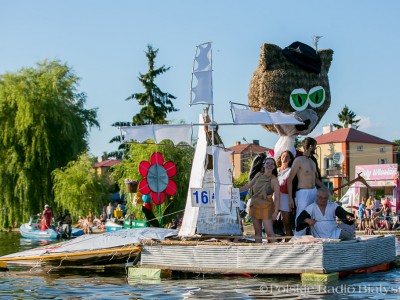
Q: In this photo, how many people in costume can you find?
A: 4